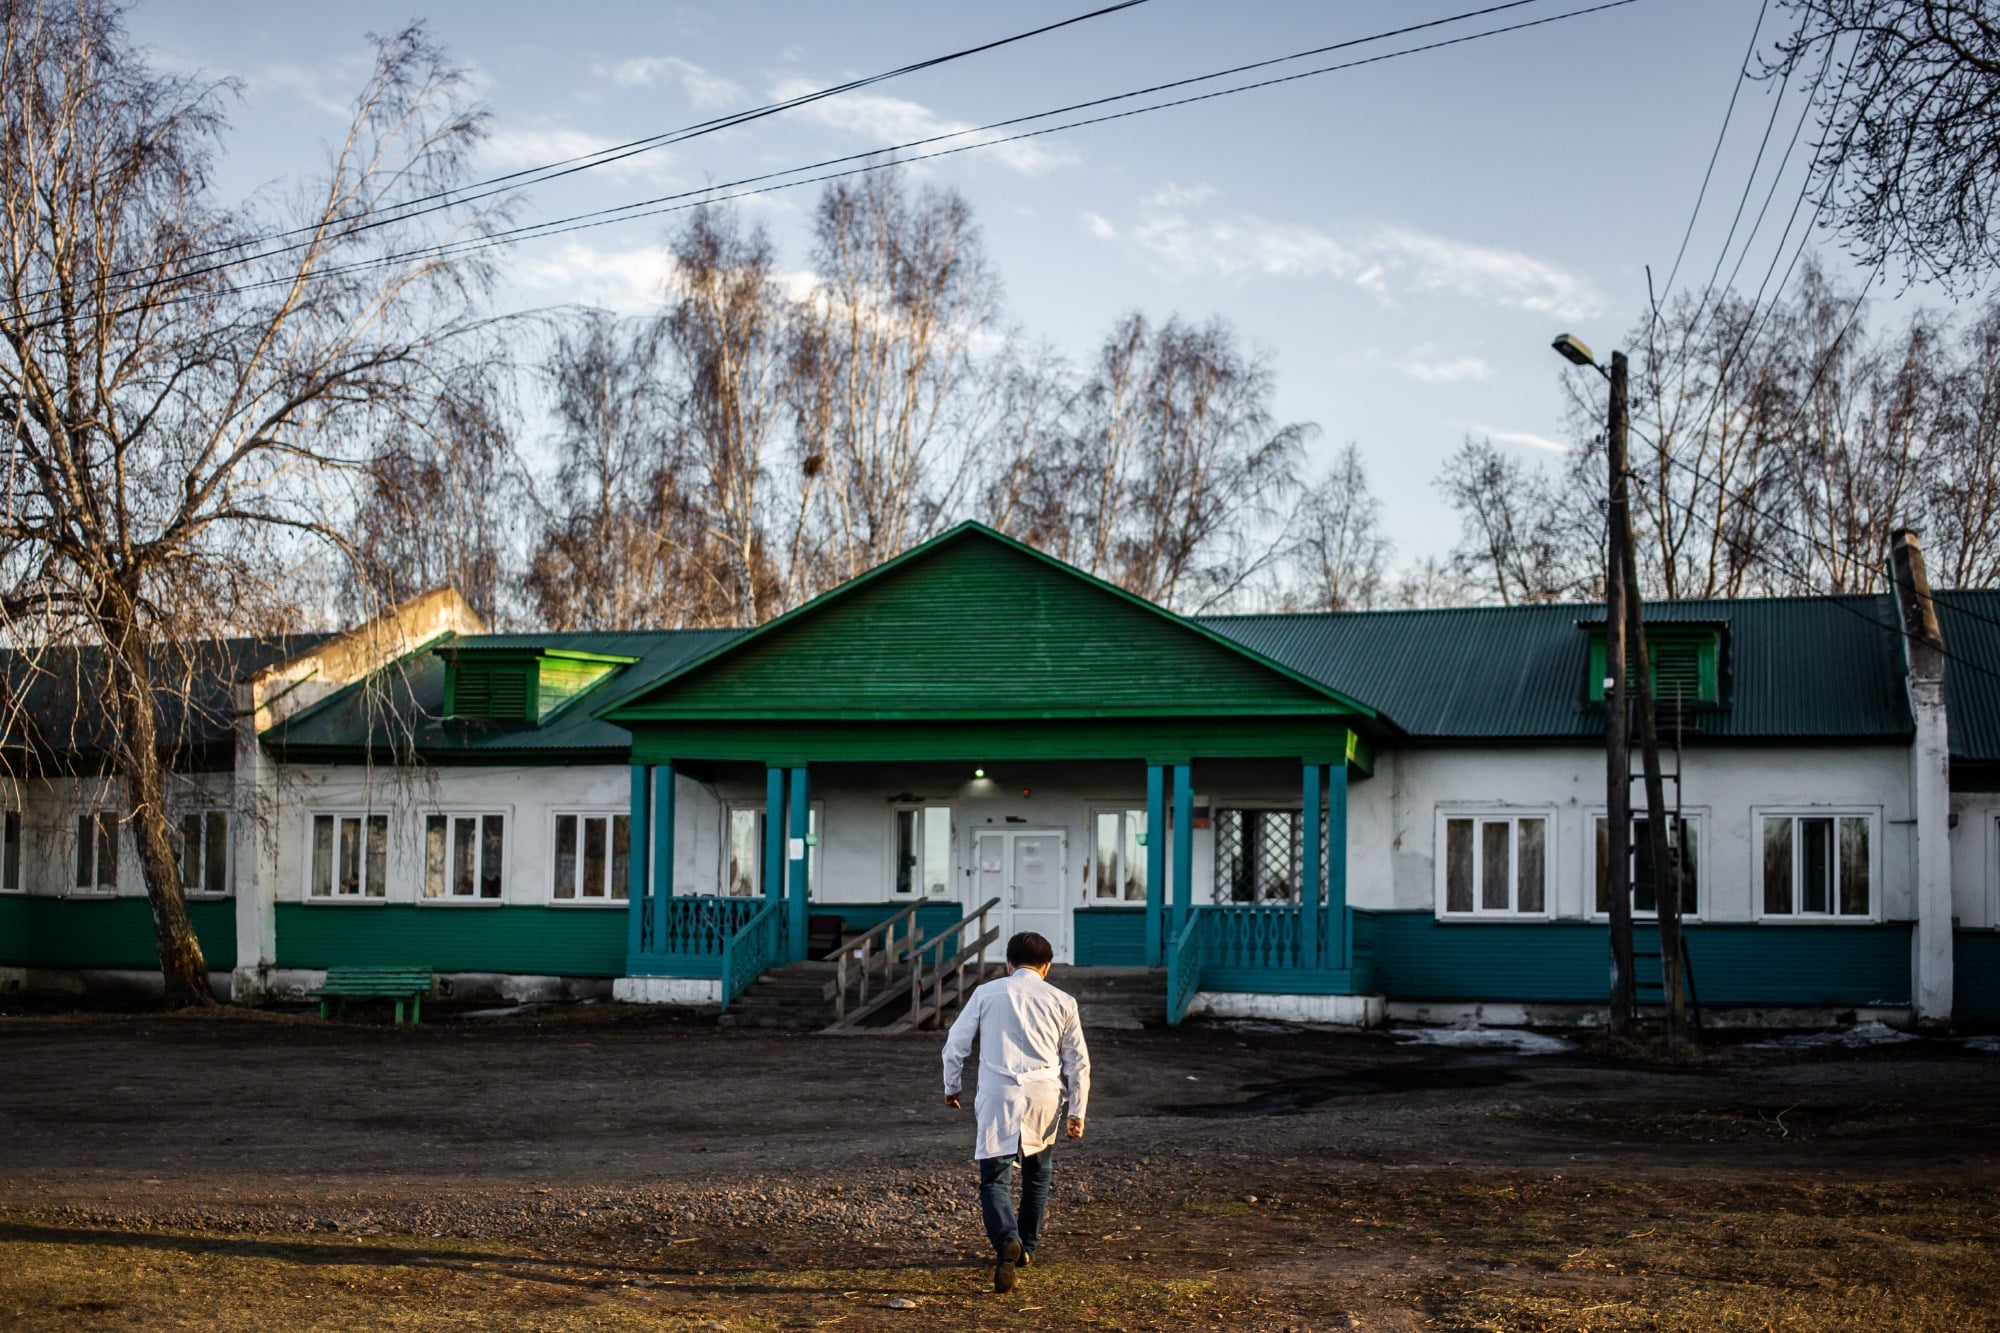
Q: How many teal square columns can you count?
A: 8